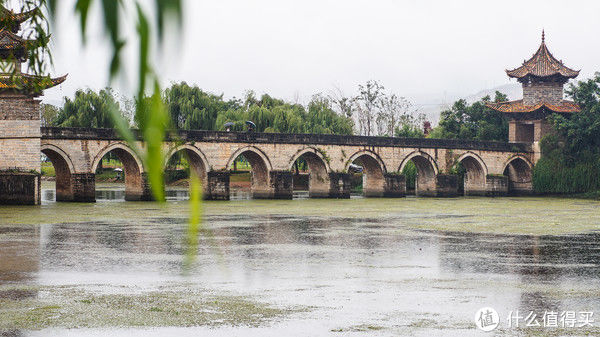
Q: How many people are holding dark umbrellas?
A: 2